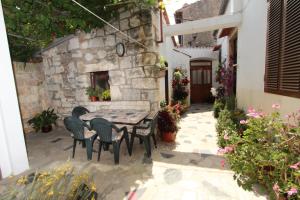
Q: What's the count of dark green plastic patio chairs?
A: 4